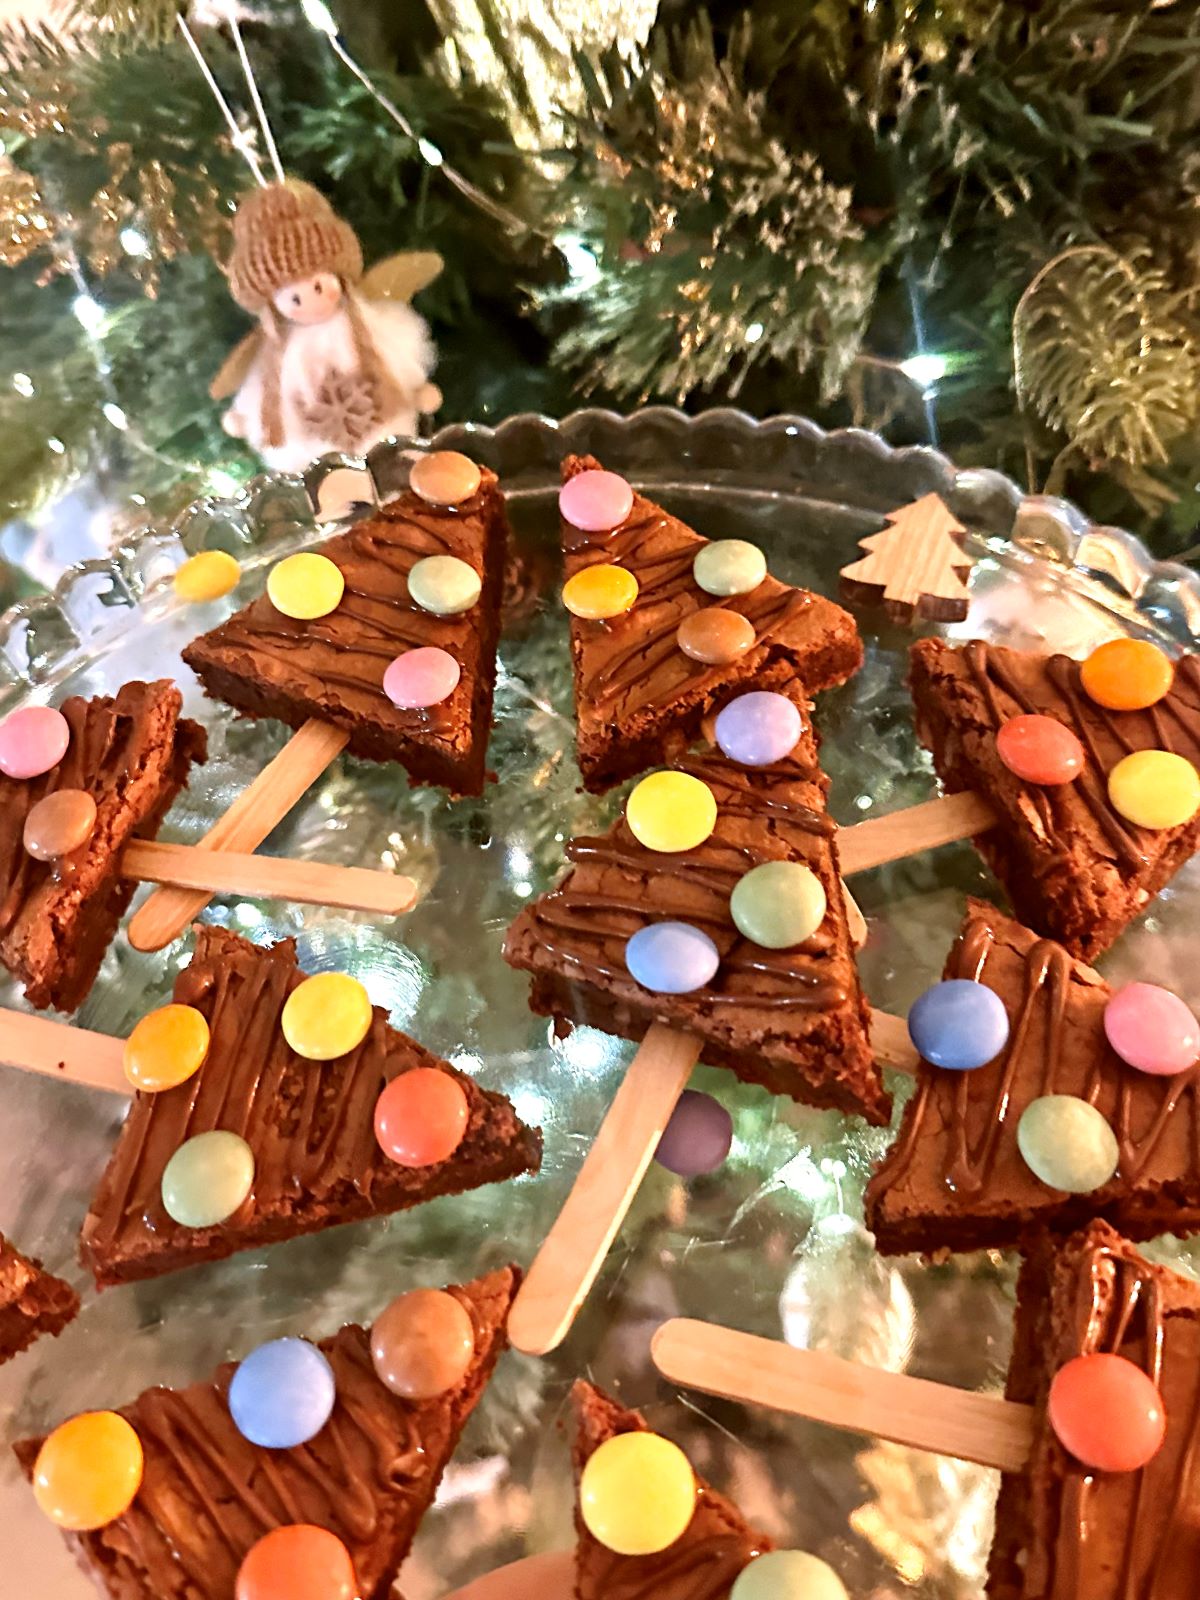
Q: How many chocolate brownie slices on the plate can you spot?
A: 11